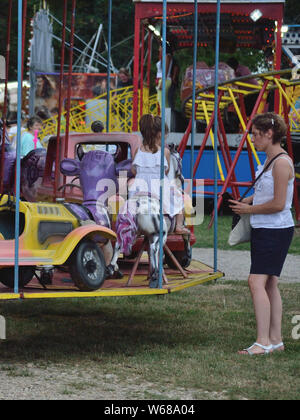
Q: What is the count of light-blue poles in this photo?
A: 5